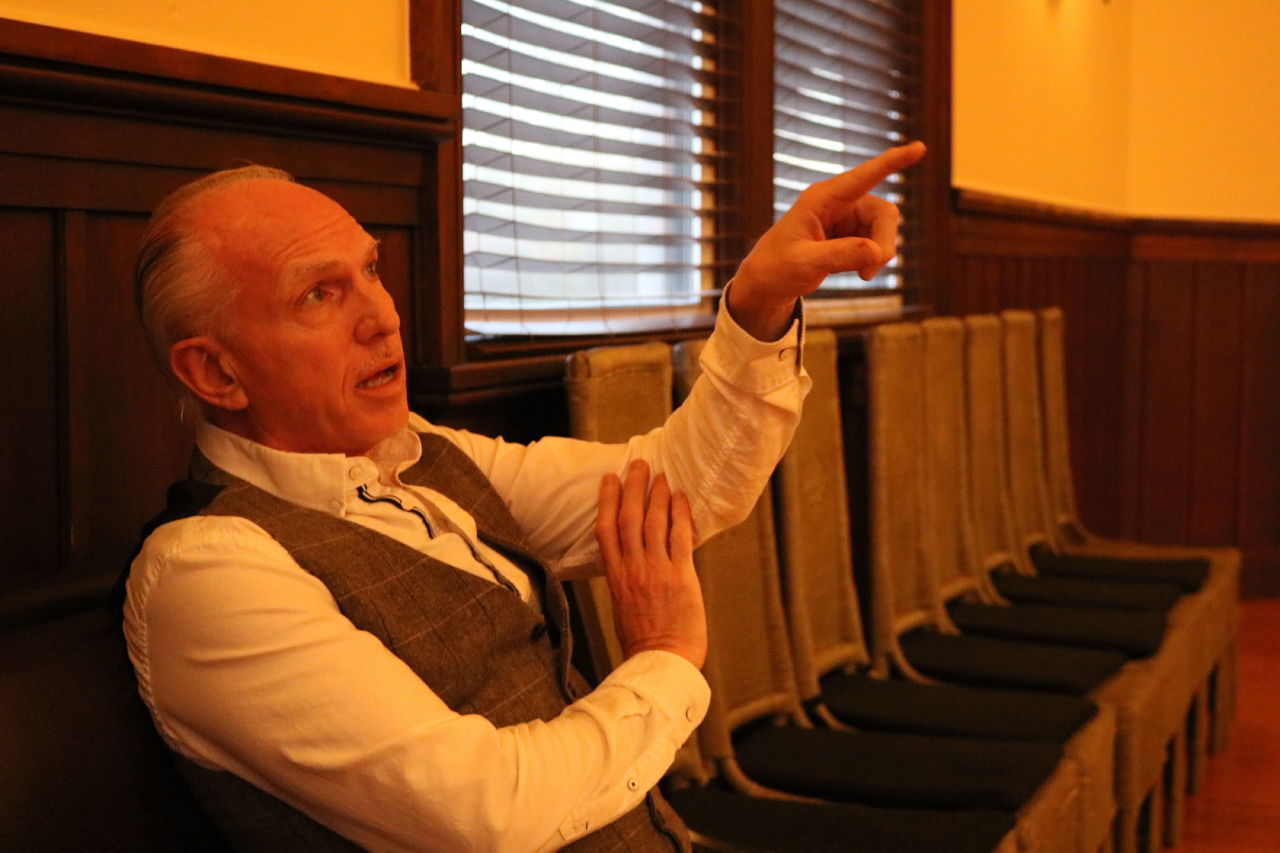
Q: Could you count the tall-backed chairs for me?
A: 8